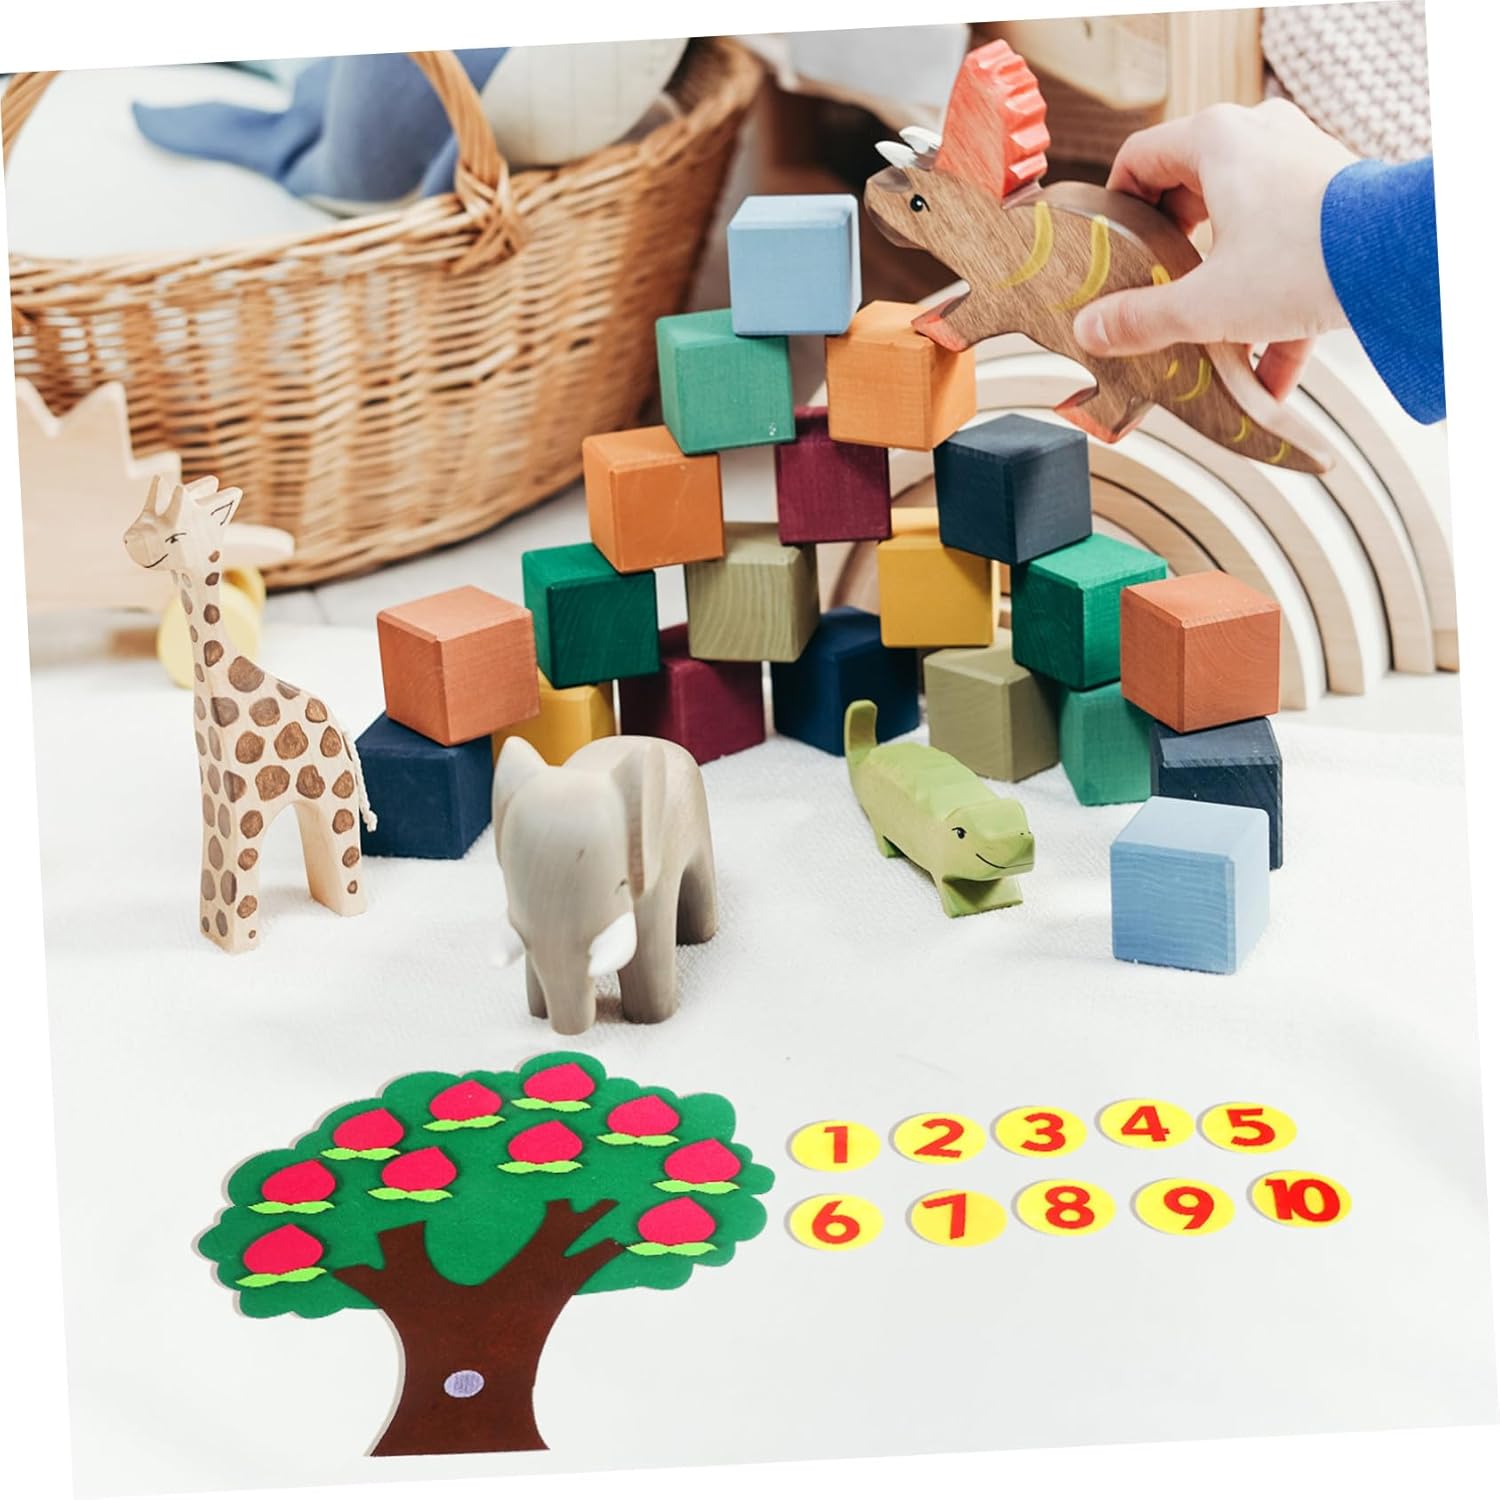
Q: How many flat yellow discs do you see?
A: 10